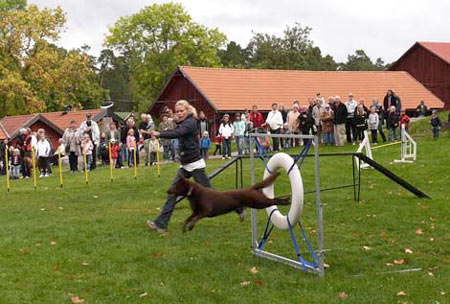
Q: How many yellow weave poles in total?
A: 7